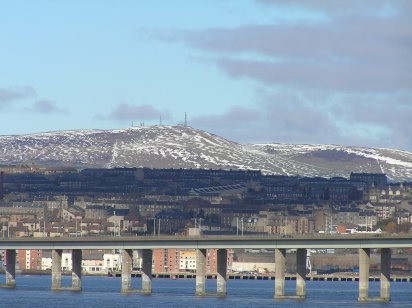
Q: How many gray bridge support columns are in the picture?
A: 11